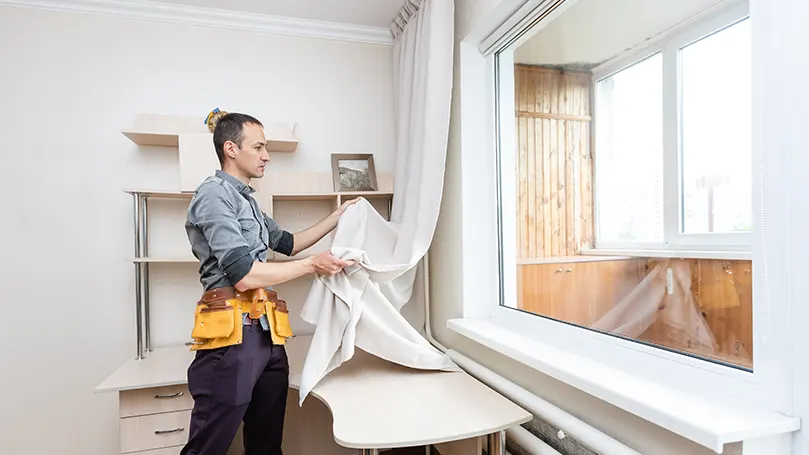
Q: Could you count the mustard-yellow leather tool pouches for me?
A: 2